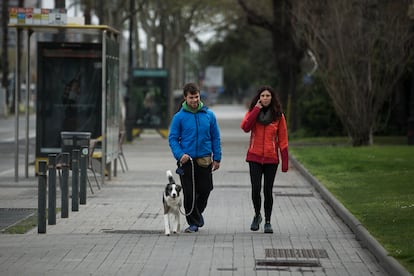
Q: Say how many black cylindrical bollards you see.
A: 5